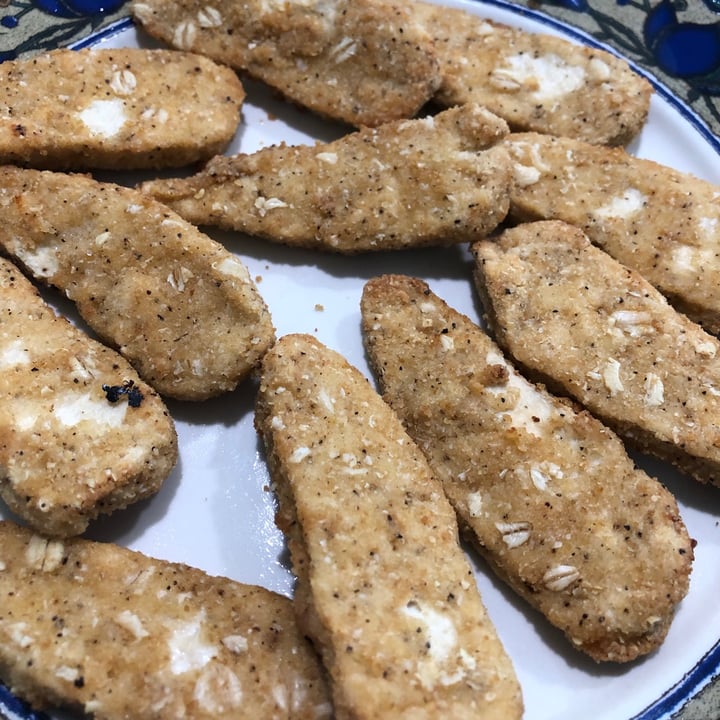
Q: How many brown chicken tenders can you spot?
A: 11